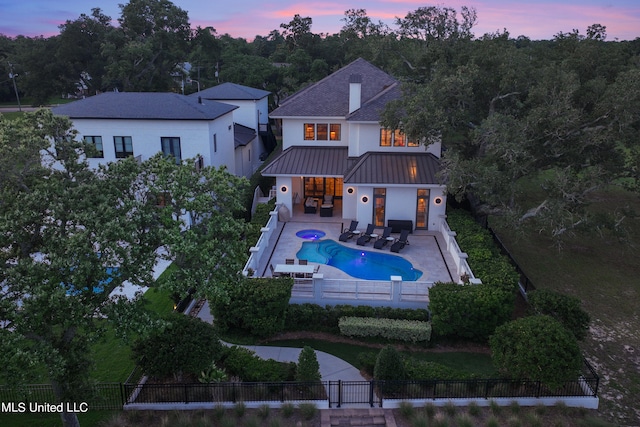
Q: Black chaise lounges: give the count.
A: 4